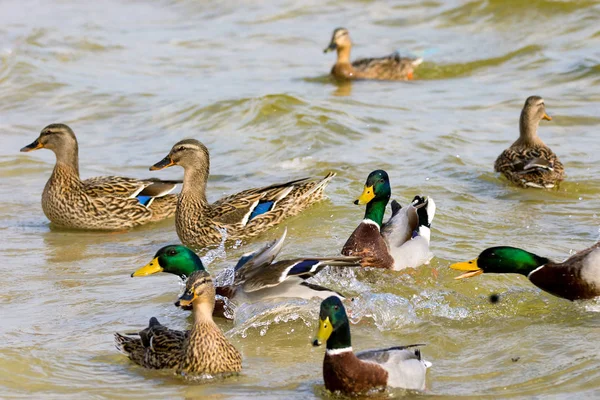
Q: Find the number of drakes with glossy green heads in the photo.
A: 4